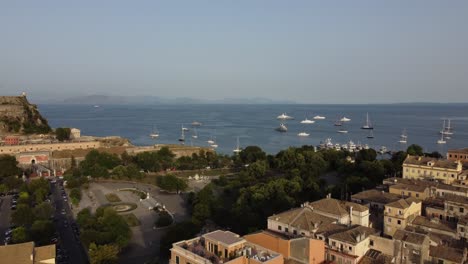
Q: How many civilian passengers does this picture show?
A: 0